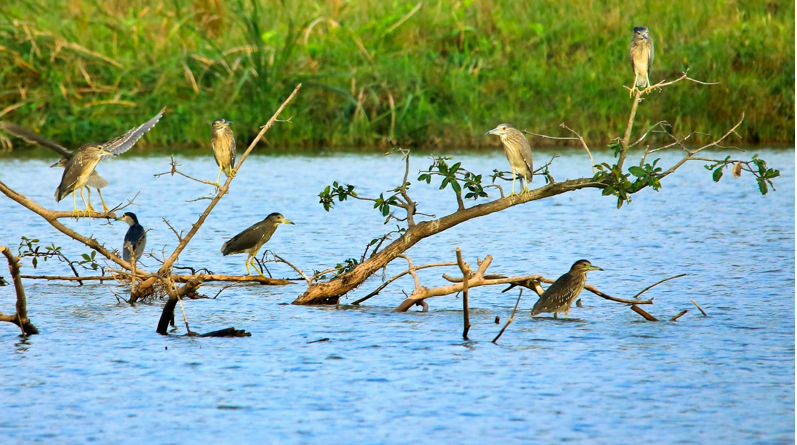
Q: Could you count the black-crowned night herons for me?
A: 8